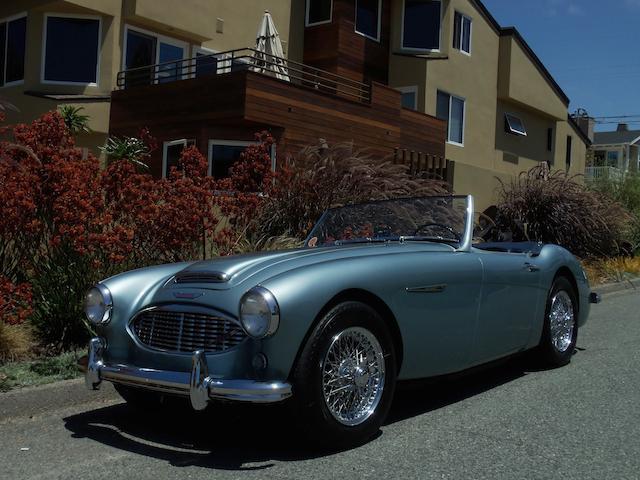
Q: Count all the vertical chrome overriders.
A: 2